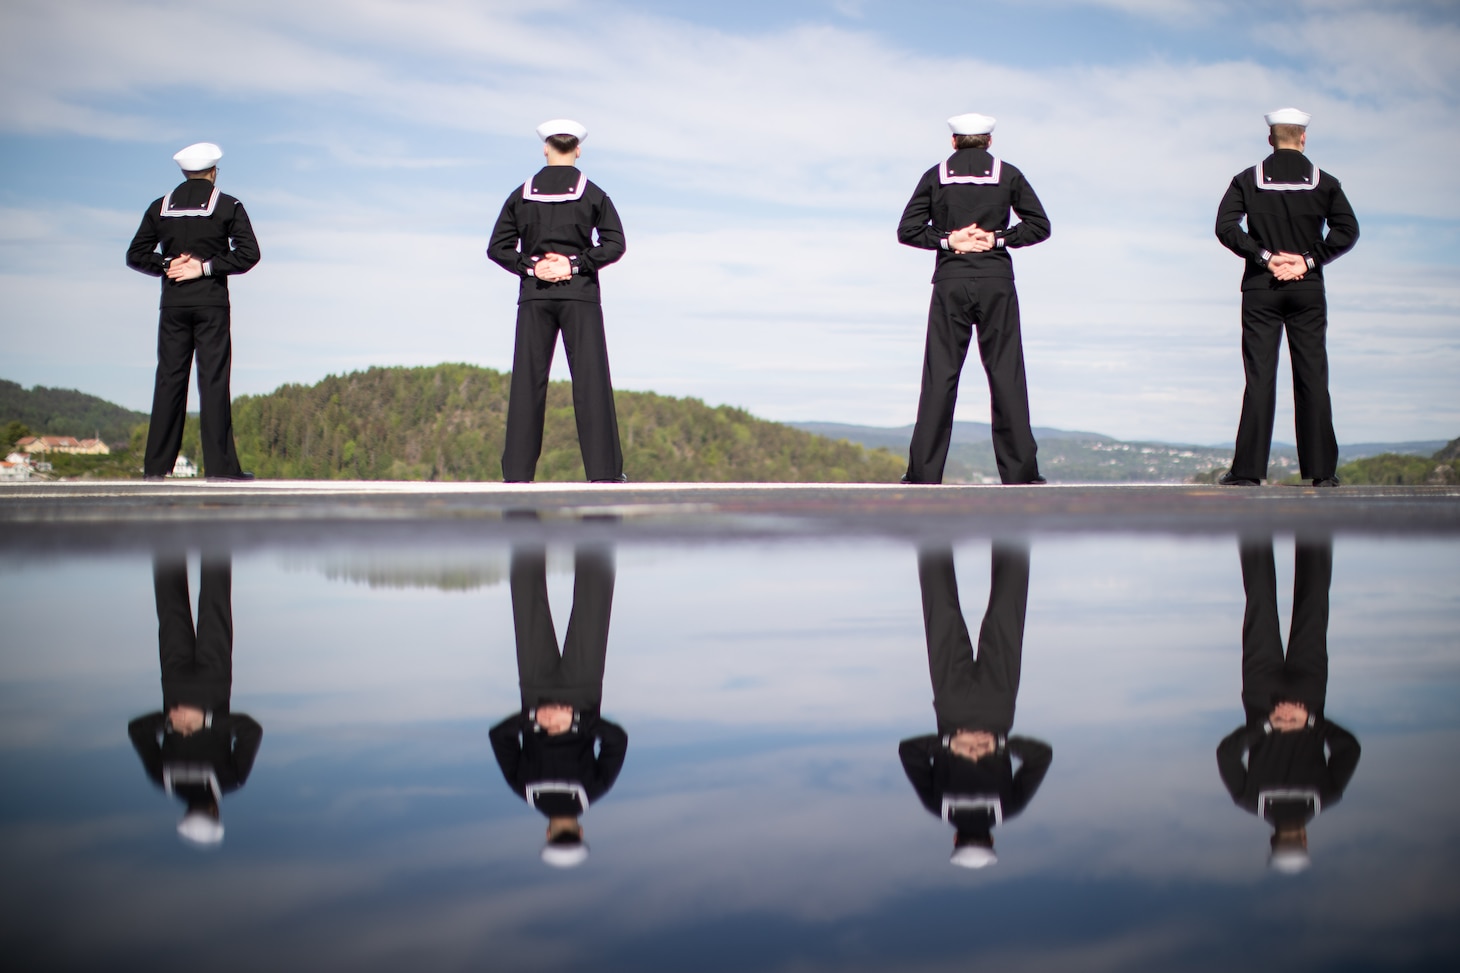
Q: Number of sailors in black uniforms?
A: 4